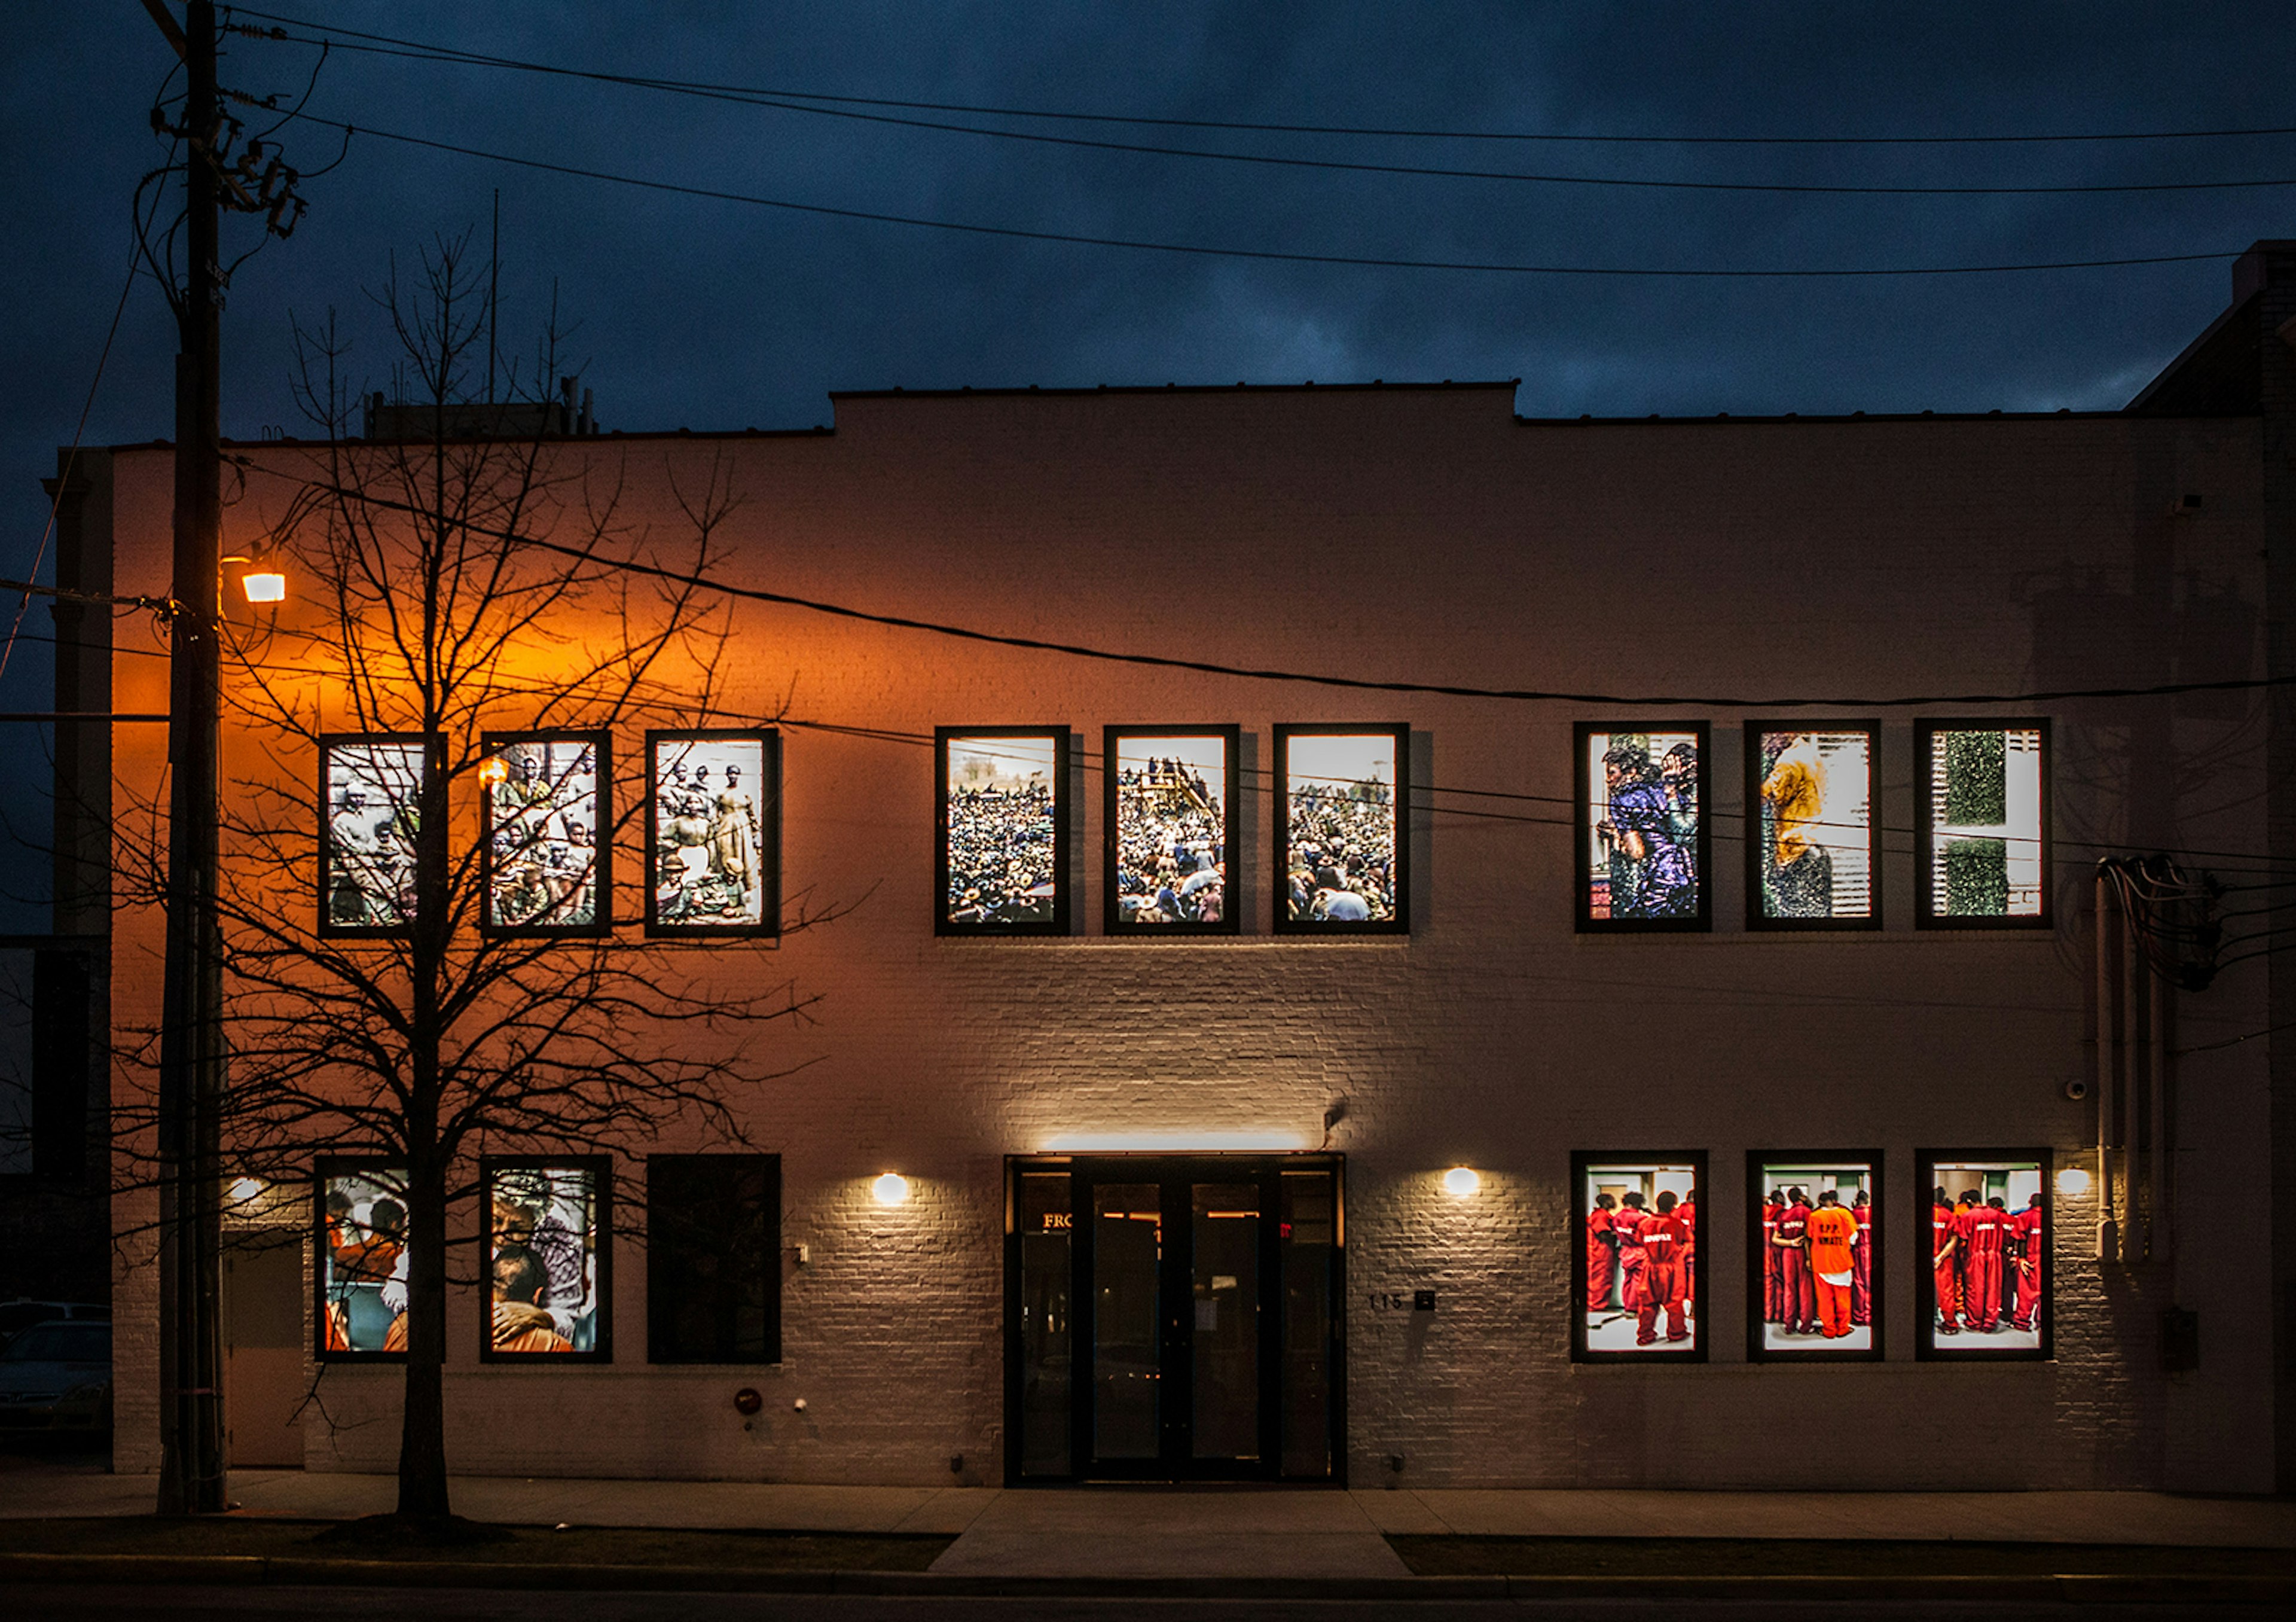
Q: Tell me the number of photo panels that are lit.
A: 14